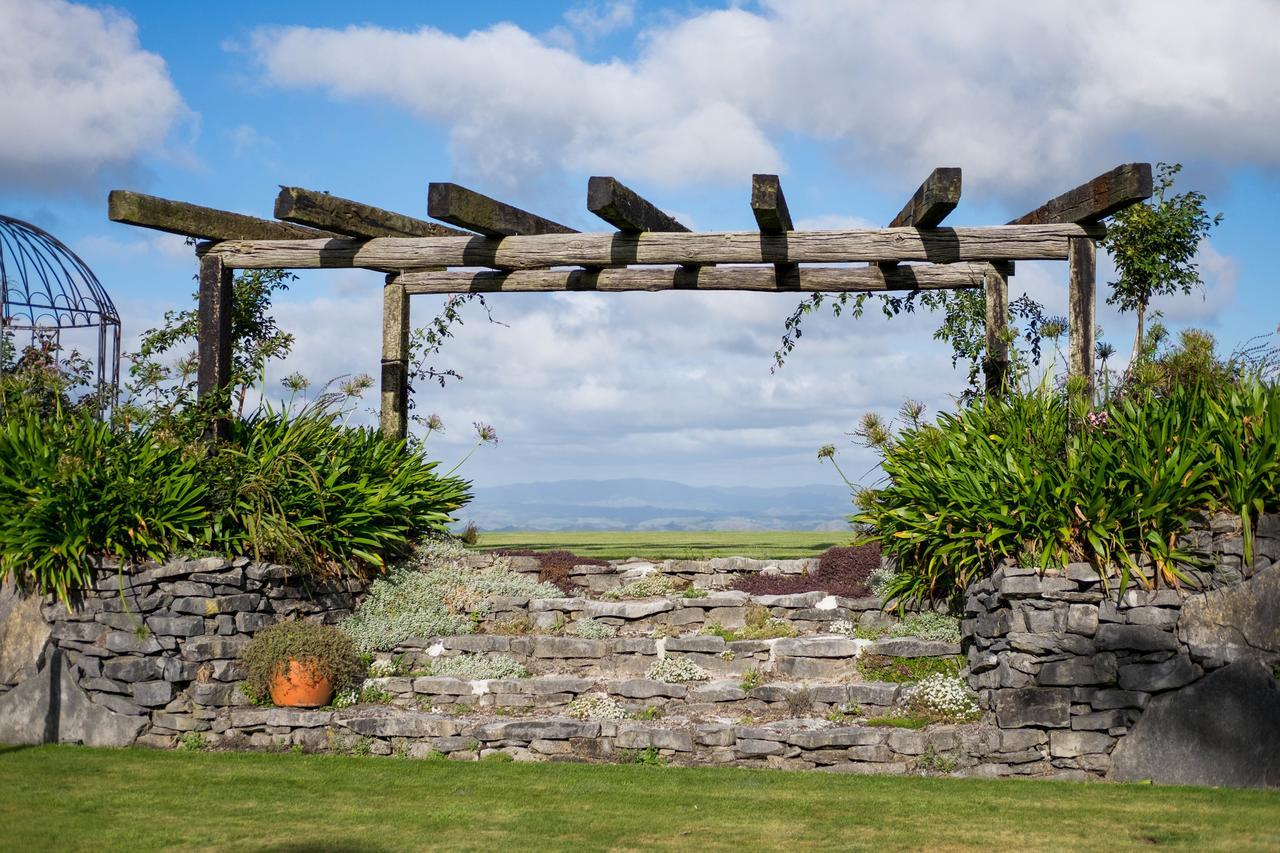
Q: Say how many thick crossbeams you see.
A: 7